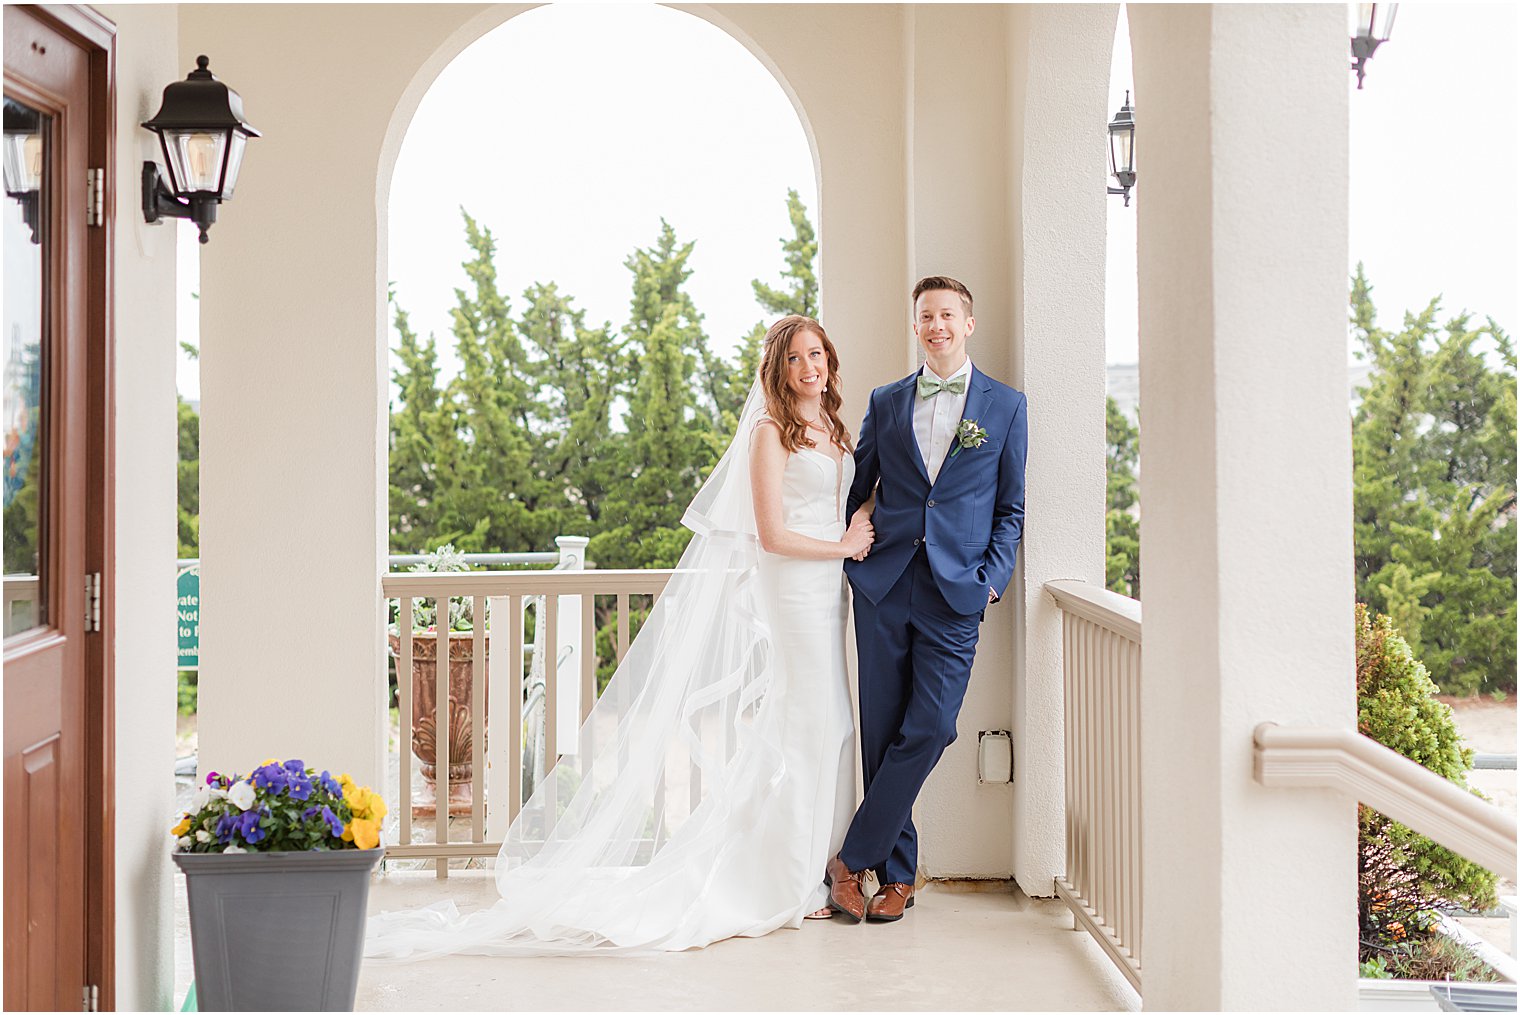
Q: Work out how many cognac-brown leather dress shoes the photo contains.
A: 2